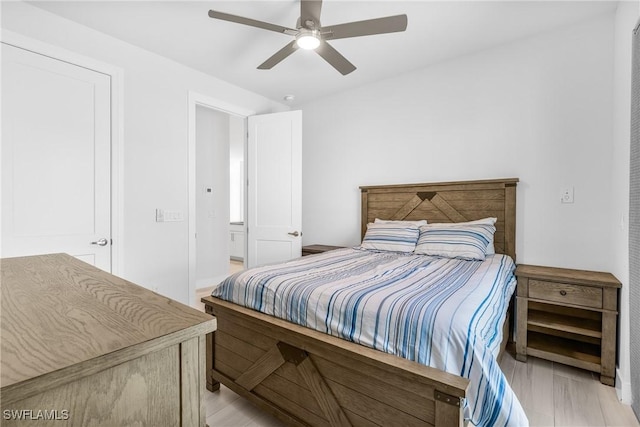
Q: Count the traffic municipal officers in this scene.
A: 0